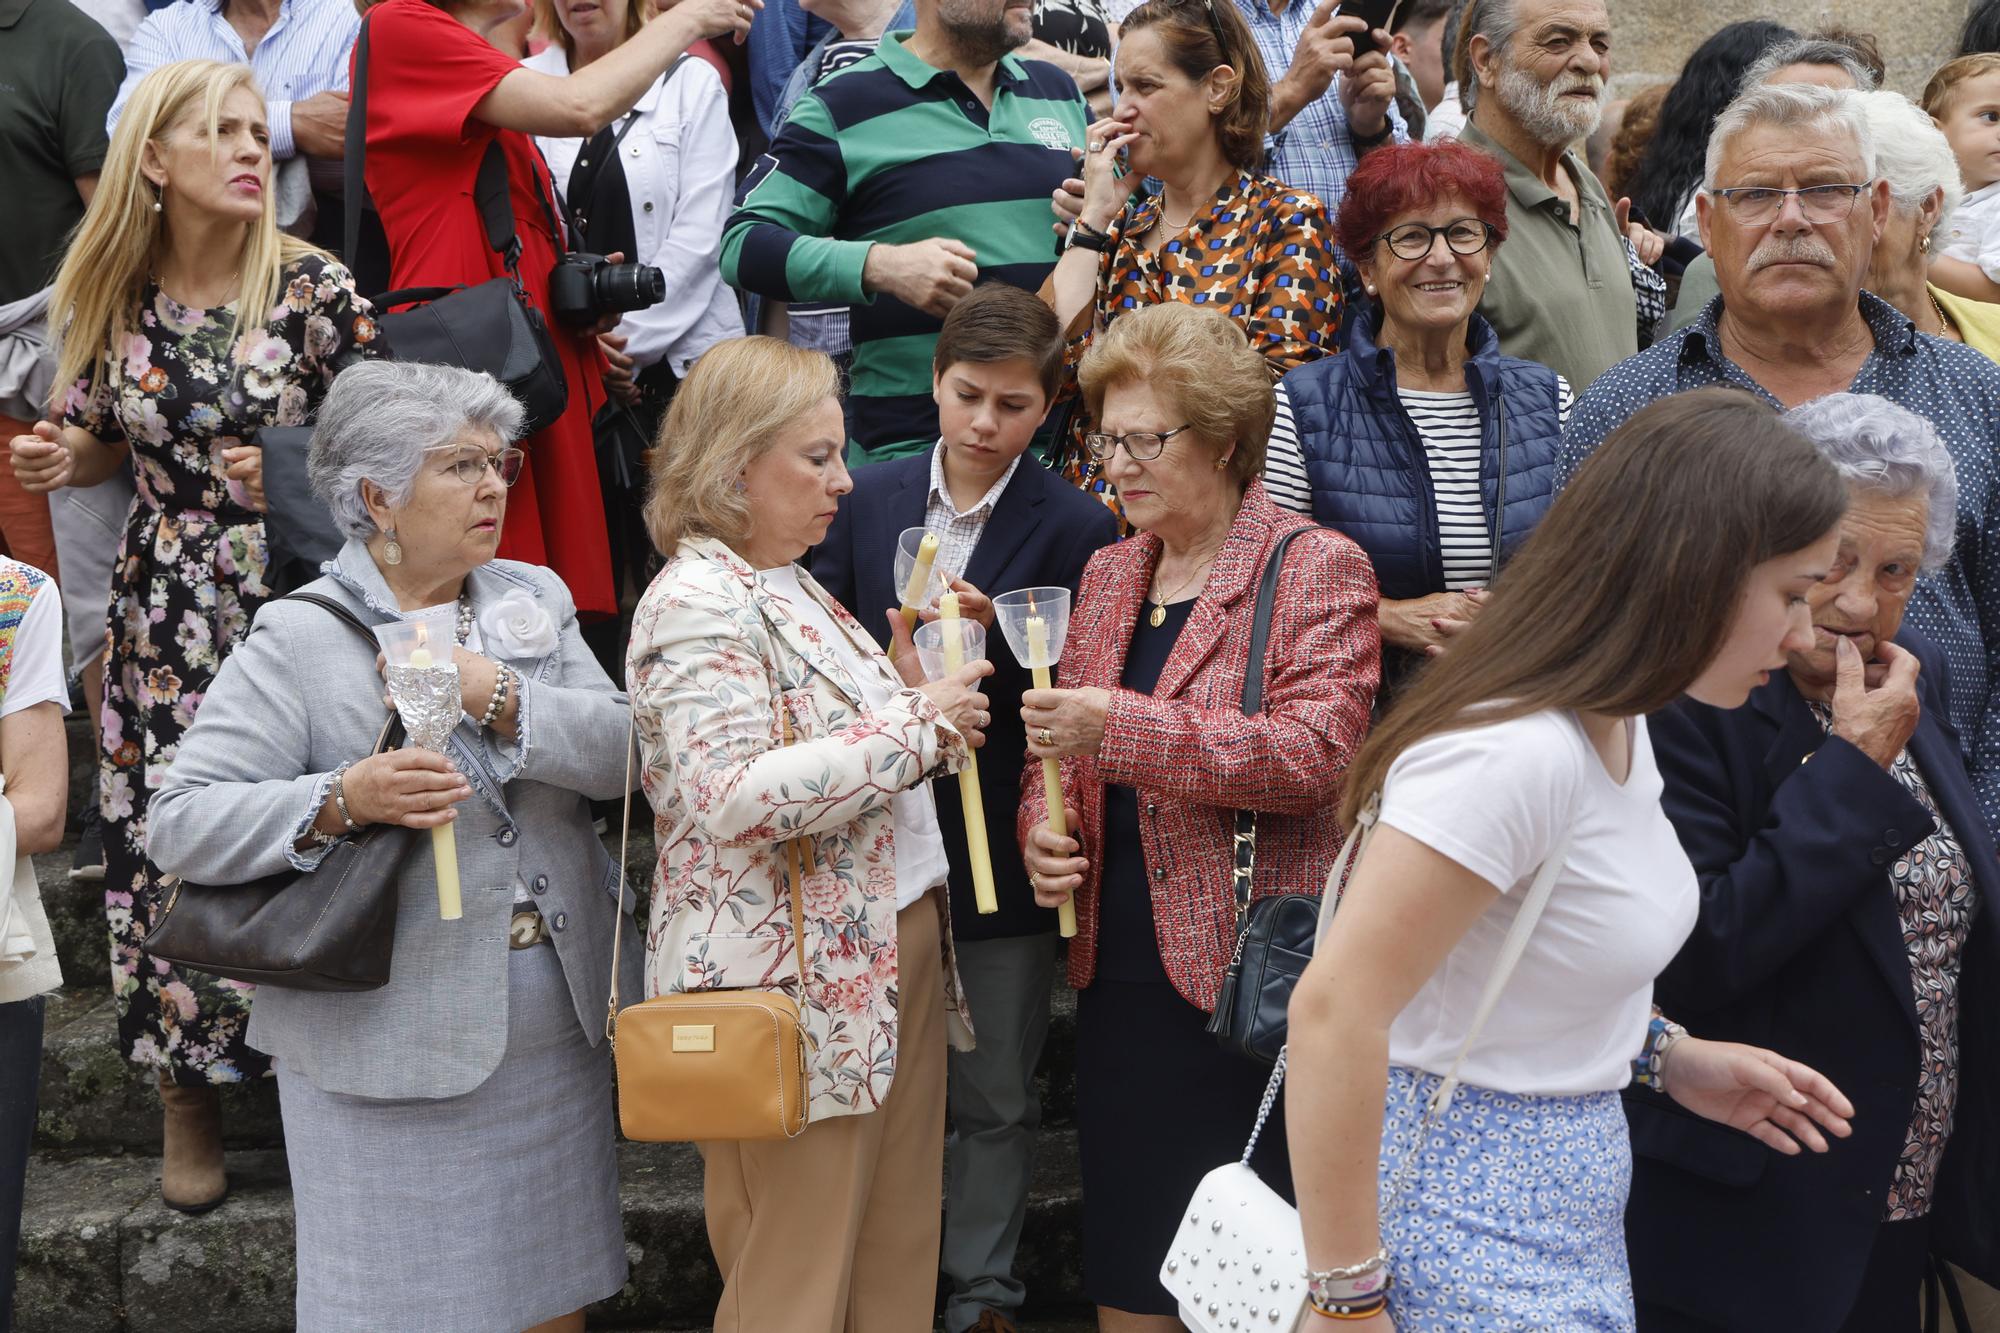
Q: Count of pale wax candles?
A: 4